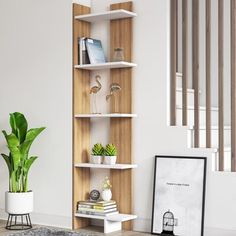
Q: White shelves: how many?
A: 5